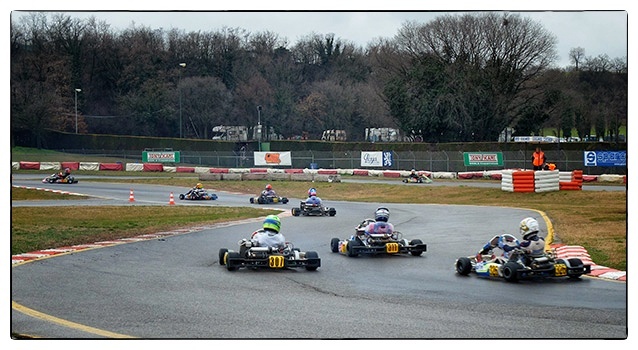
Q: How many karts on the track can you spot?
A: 8